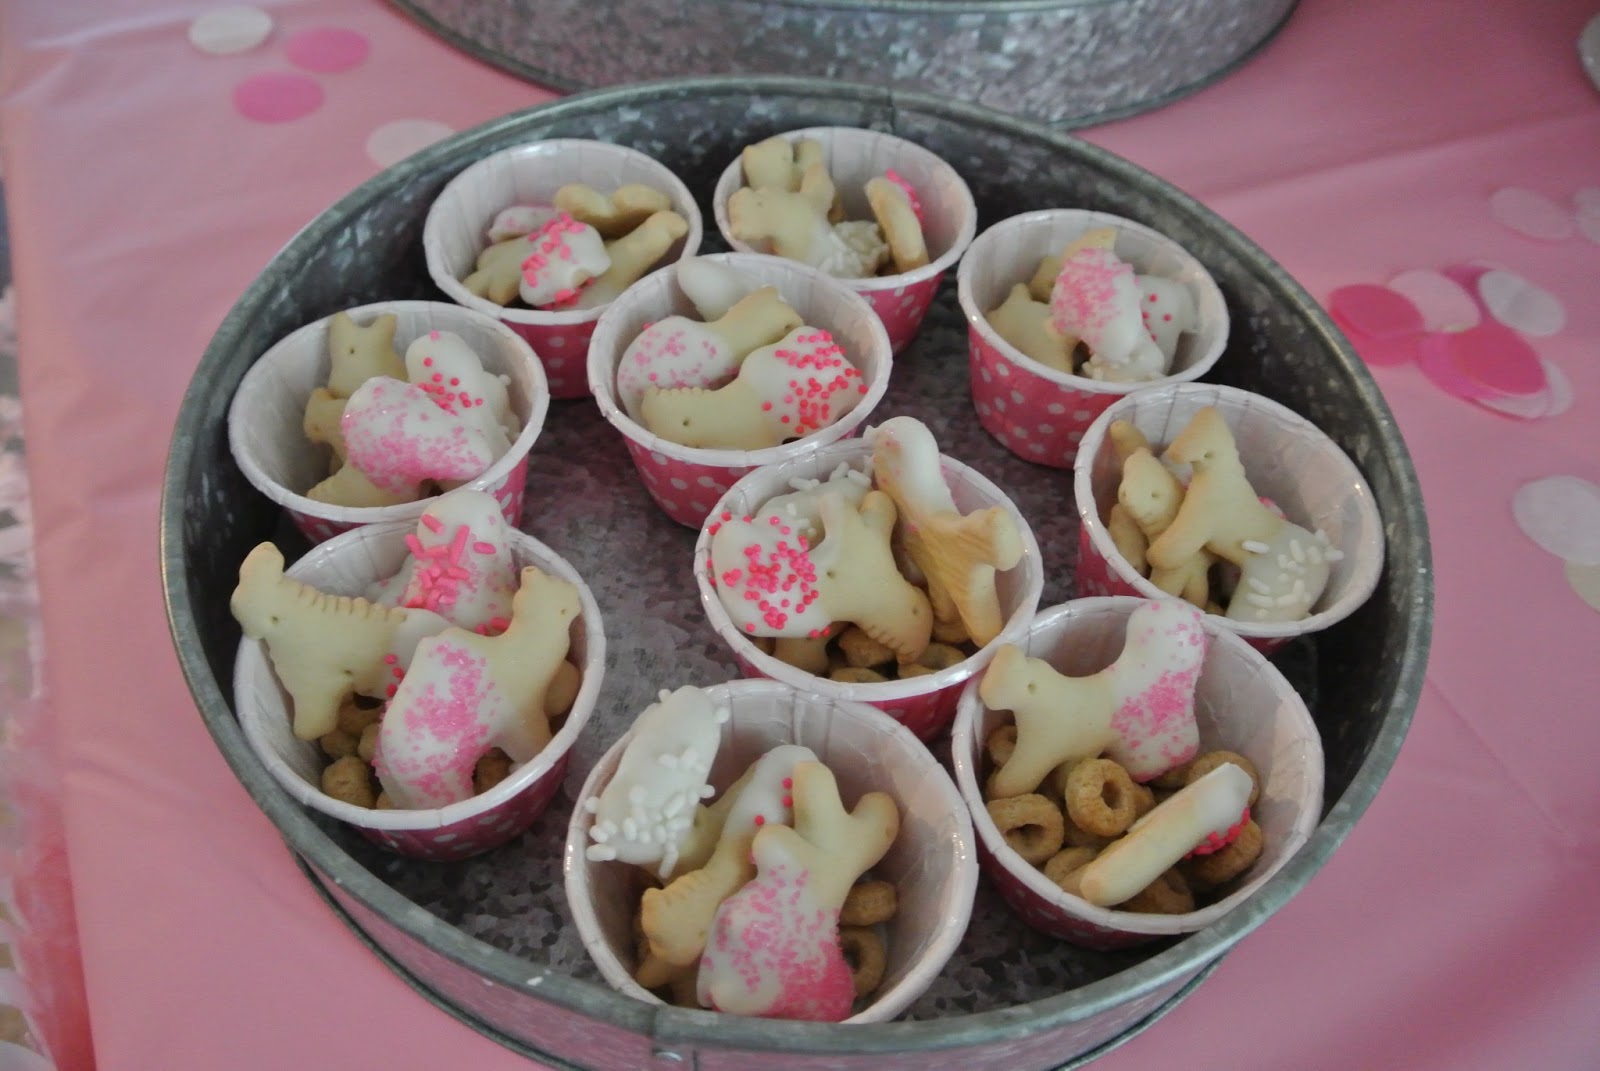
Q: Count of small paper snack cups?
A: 10